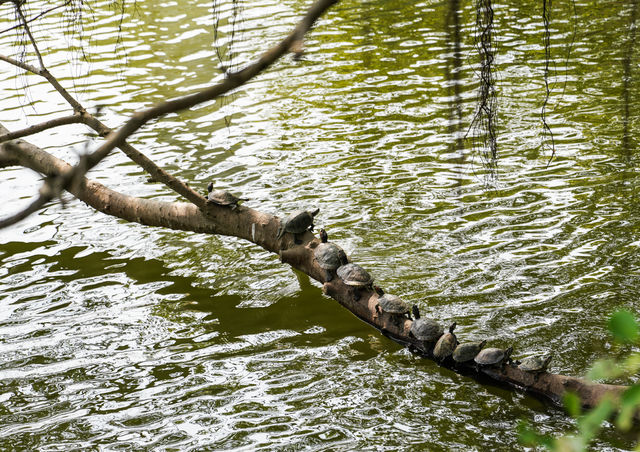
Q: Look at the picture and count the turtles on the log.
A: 10